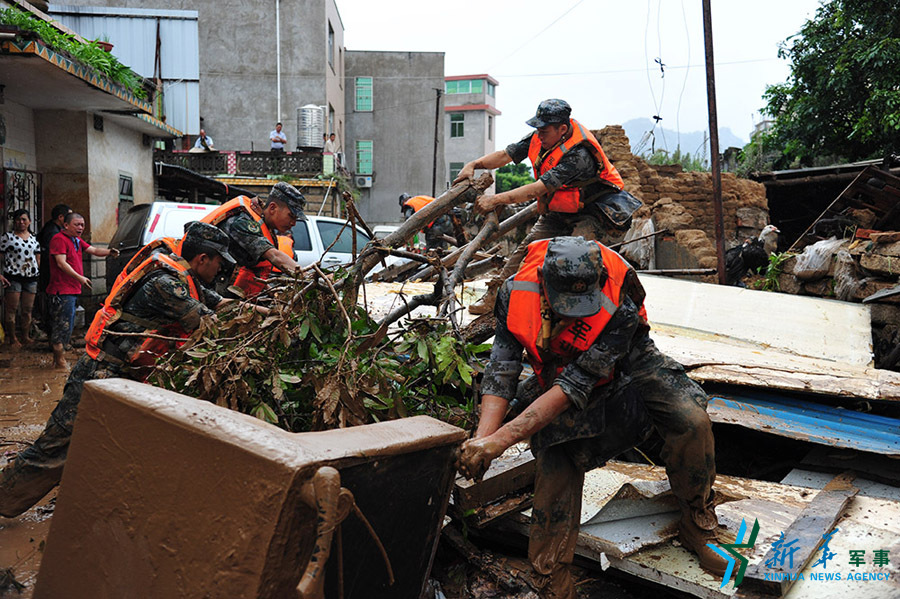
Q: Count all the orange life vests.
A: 6